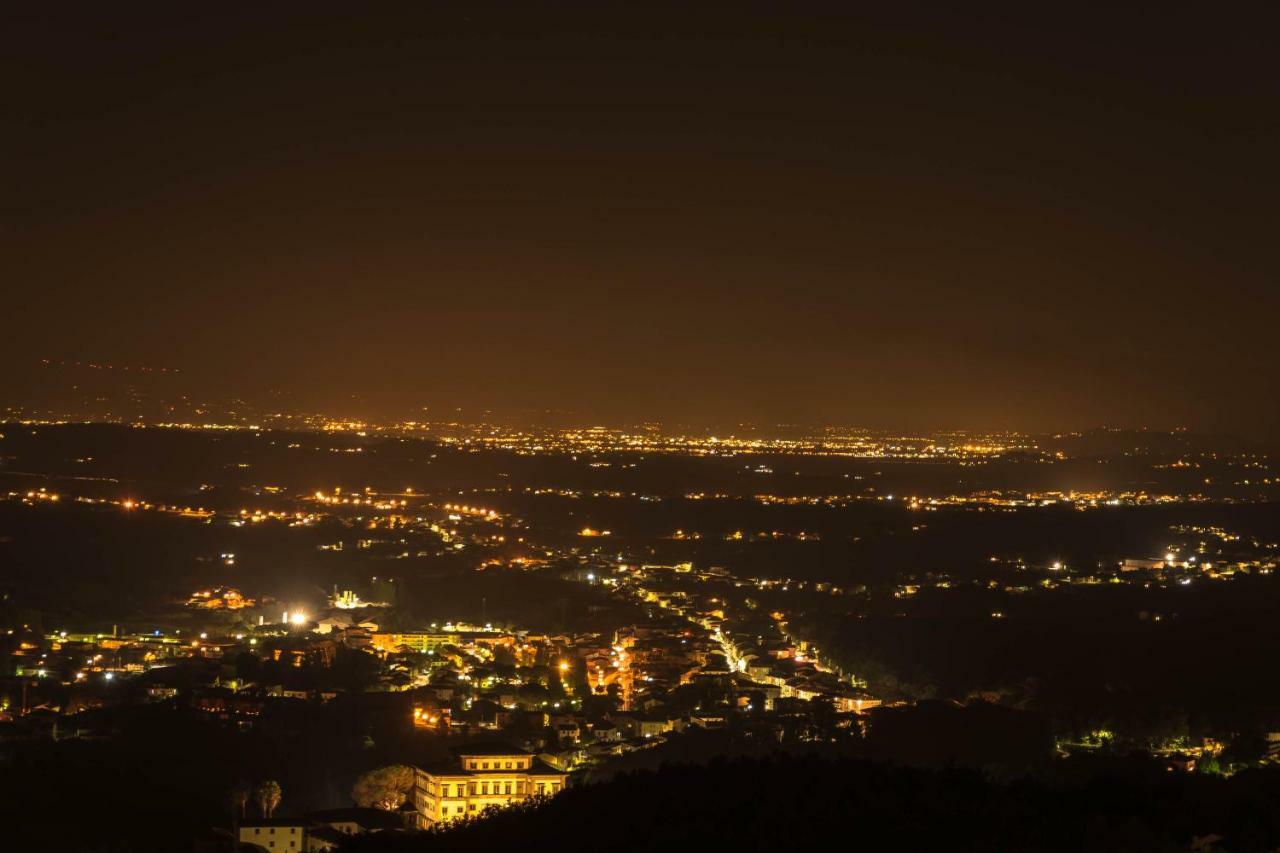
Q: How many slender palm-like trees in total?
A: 2